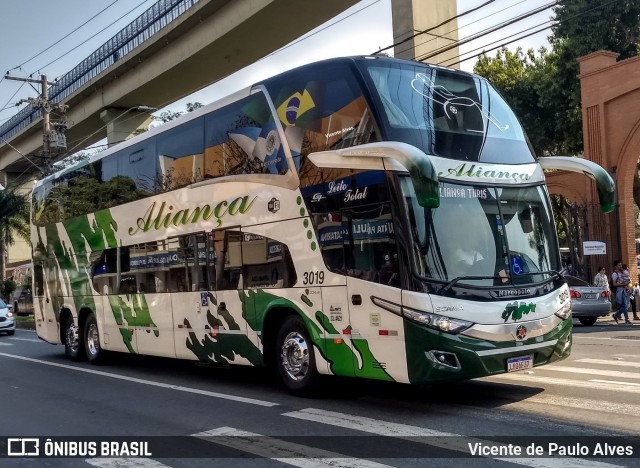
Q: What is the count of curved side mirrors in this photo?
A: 2